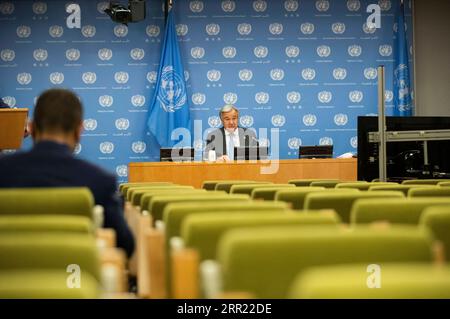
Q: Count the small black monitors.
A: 3